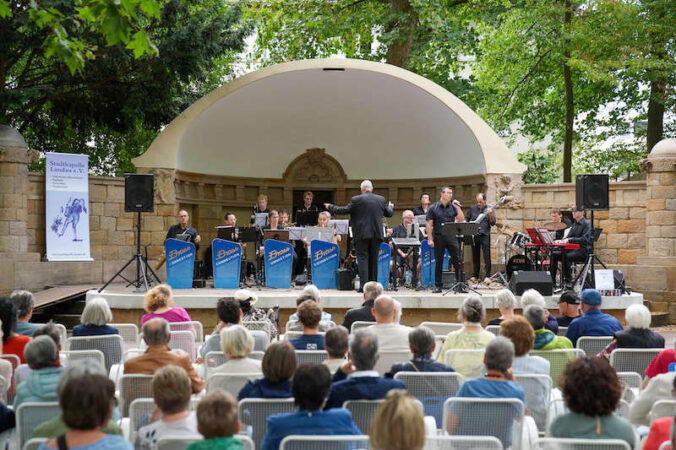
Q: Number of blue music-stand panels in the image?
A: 6